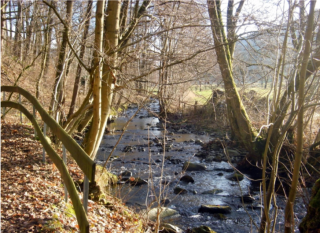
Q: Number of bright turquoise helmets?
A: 0